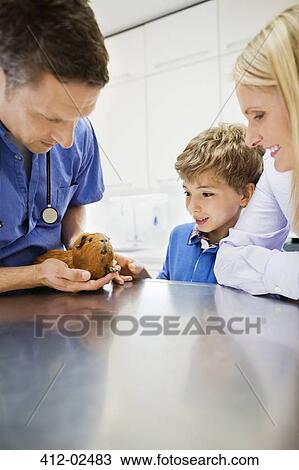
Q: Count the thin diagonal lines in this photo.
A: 4